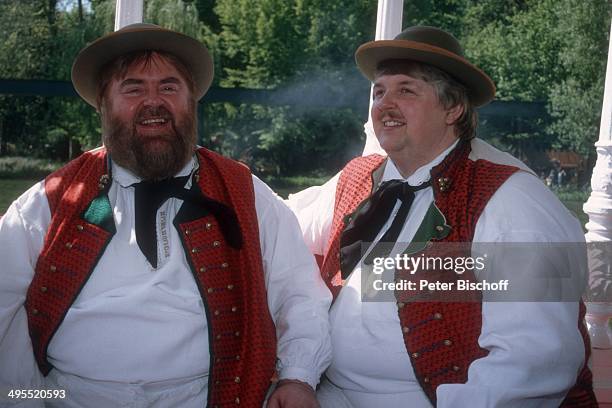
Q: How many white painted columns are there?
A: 3